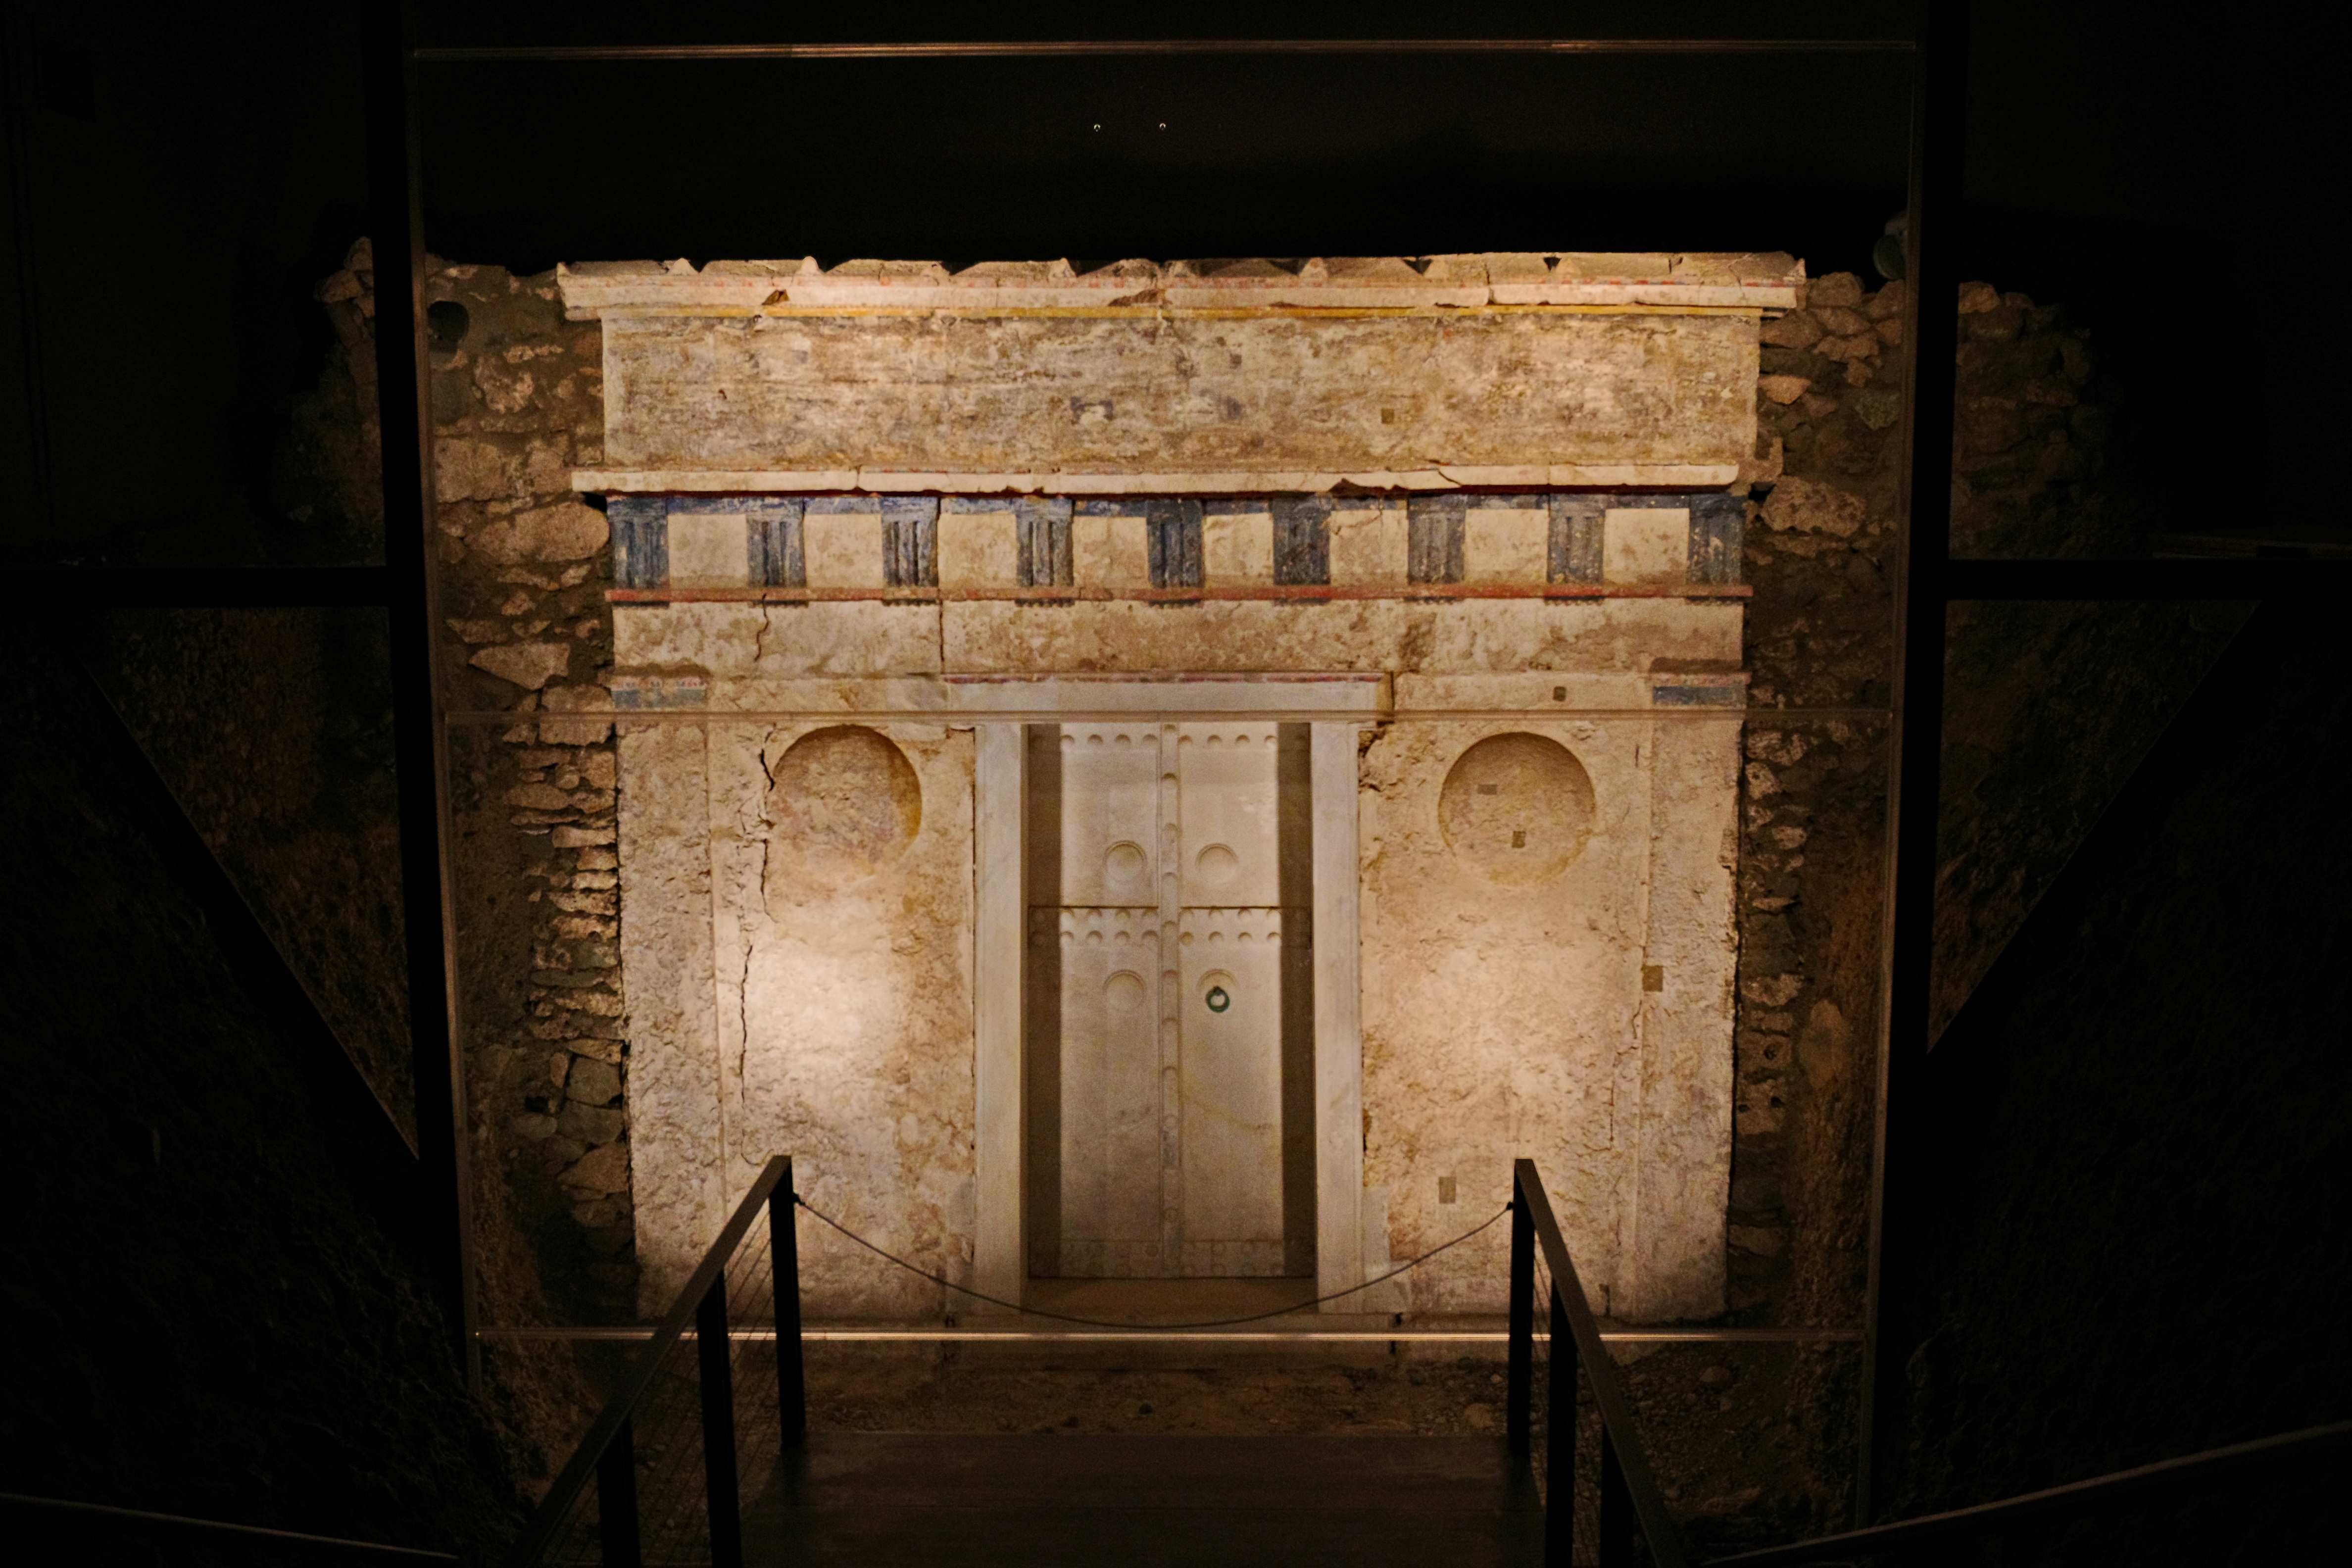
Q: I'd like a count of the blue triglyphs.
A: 9